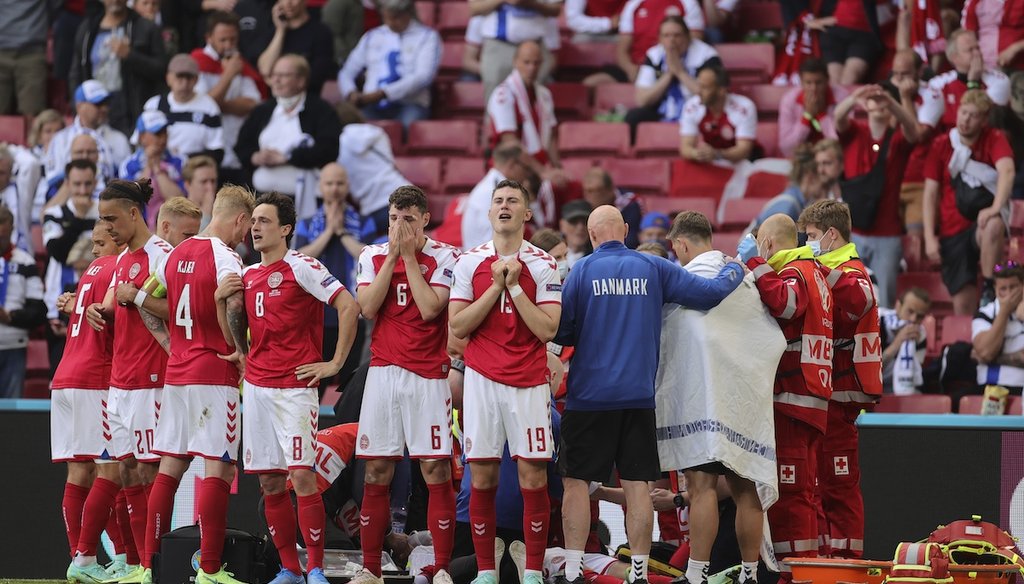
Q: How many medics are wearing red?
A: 2